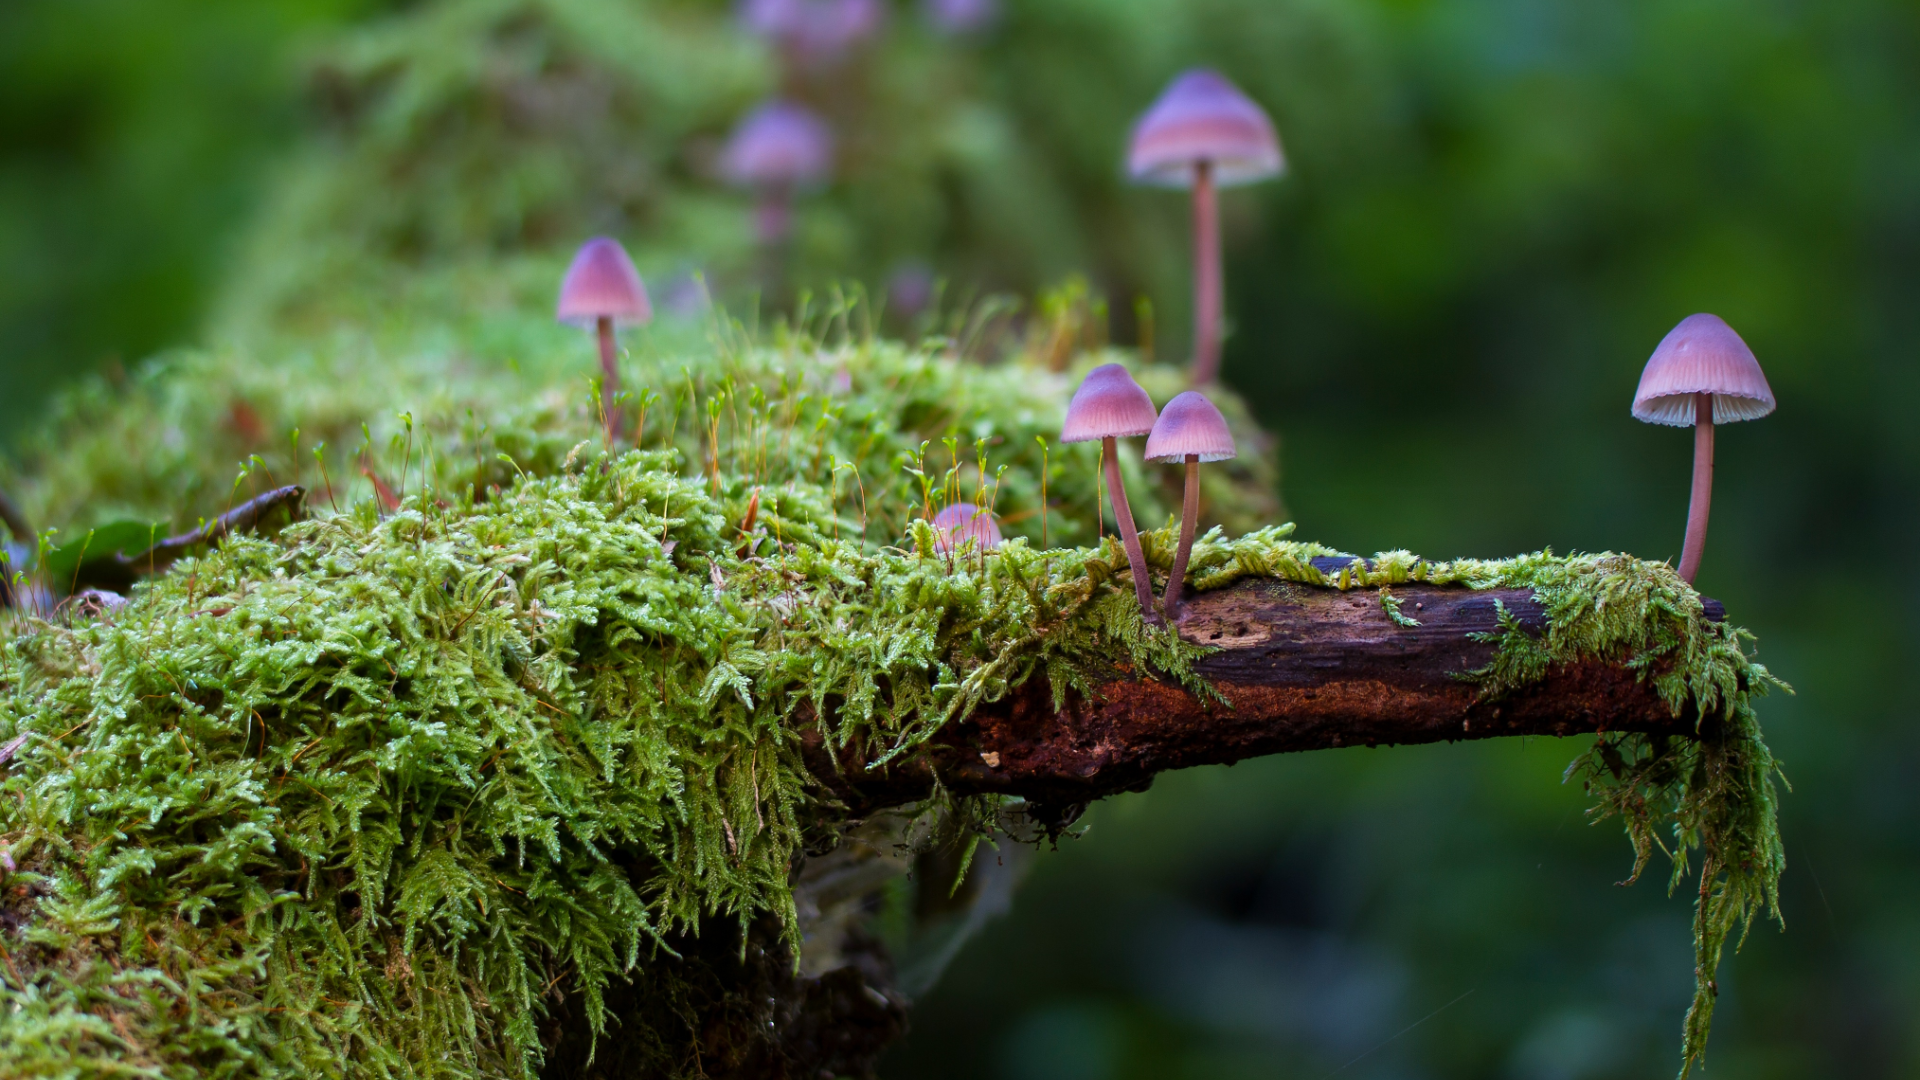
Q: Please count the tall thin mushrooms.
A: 5